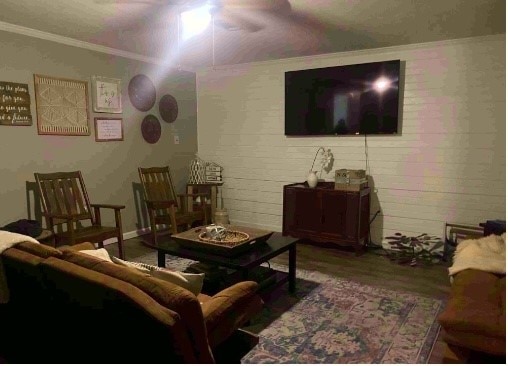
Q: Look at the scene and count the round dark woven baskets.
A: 3